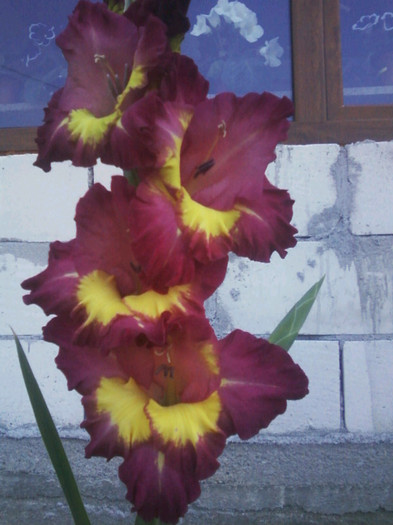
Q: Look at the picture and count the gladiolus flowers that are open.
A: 4